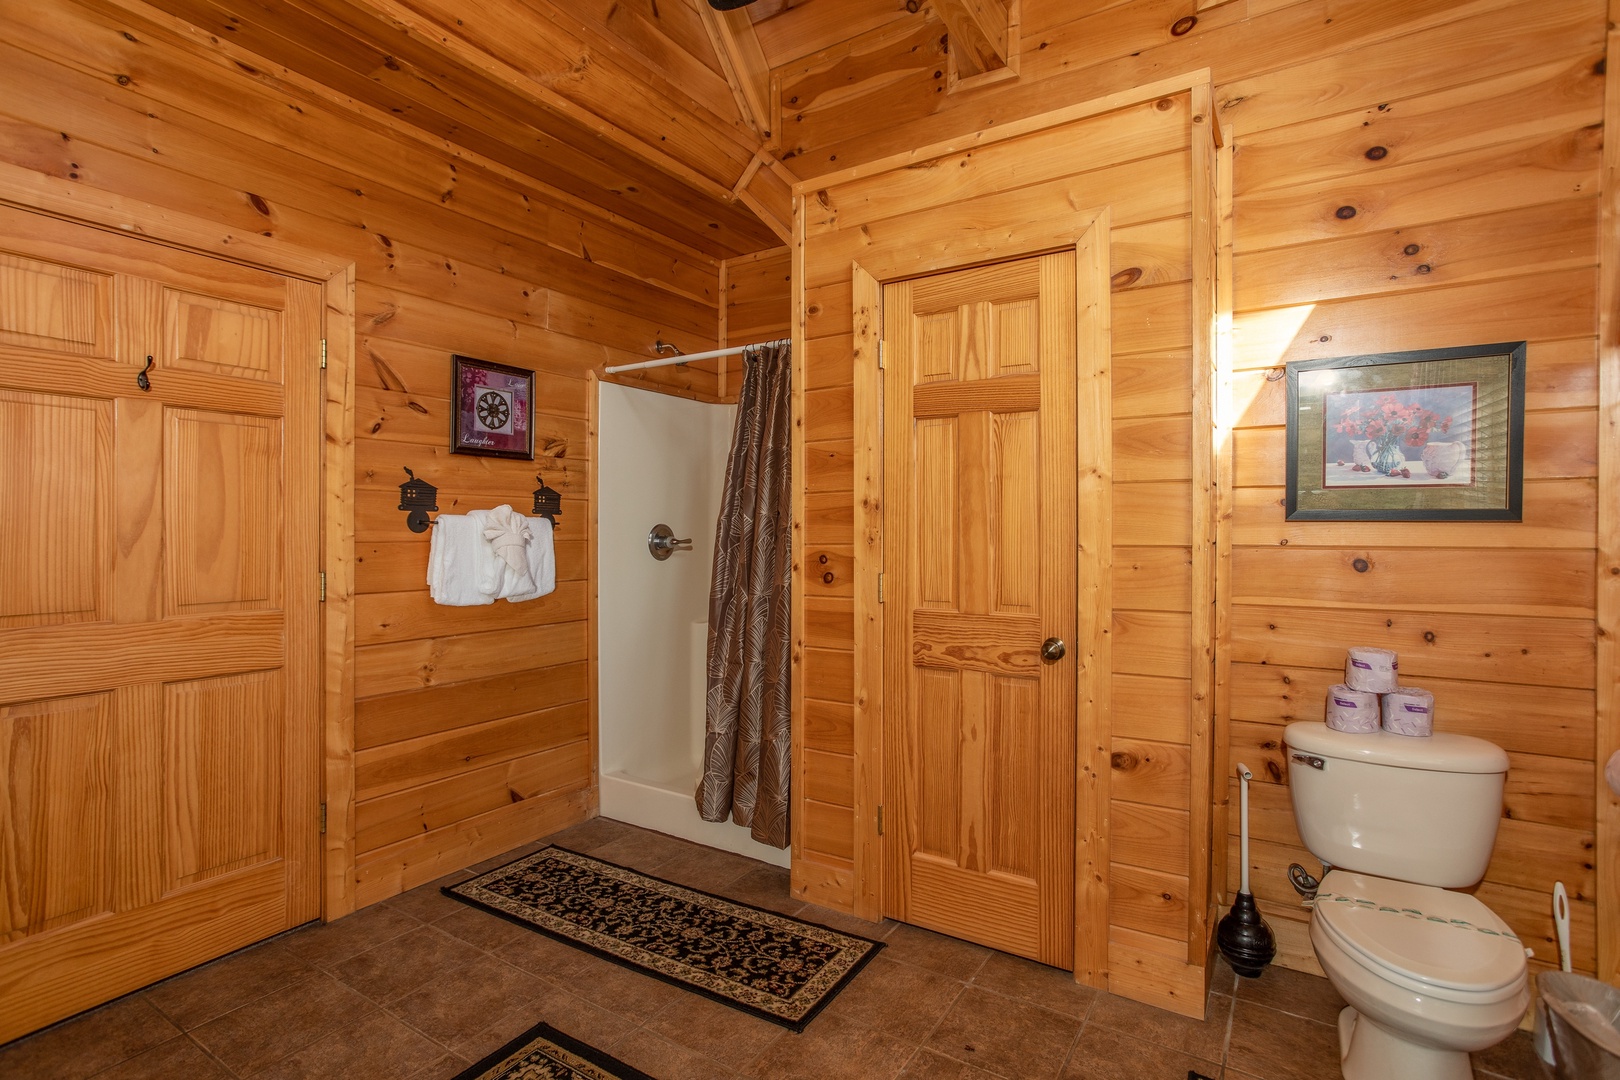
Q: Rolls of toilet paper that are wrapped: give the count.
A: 3